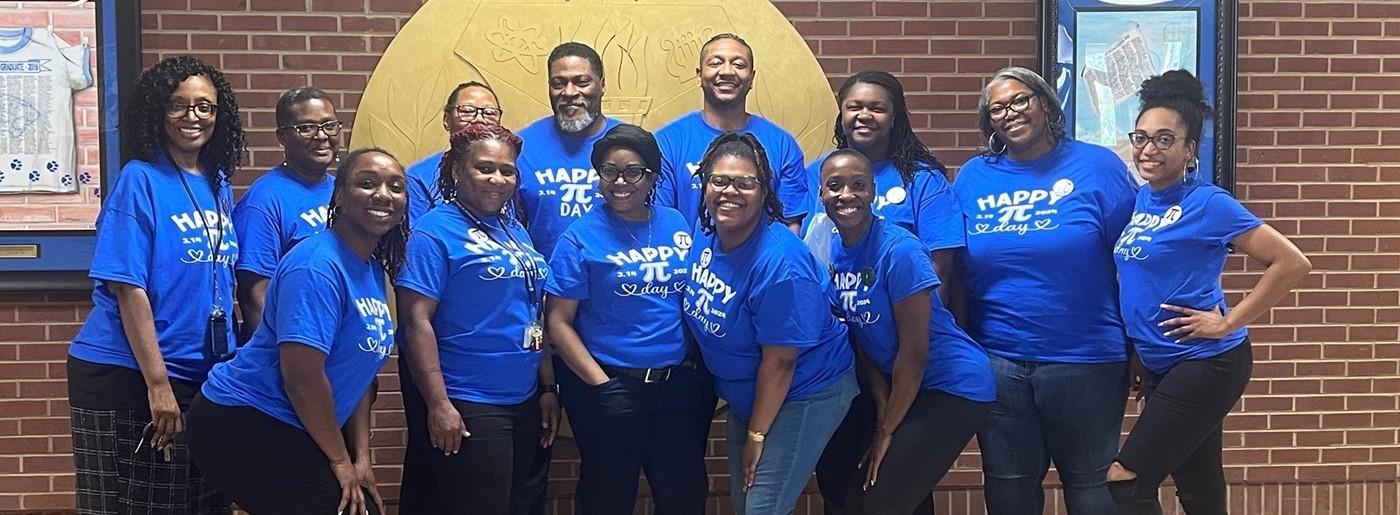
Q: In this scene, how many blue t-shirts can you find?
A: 13